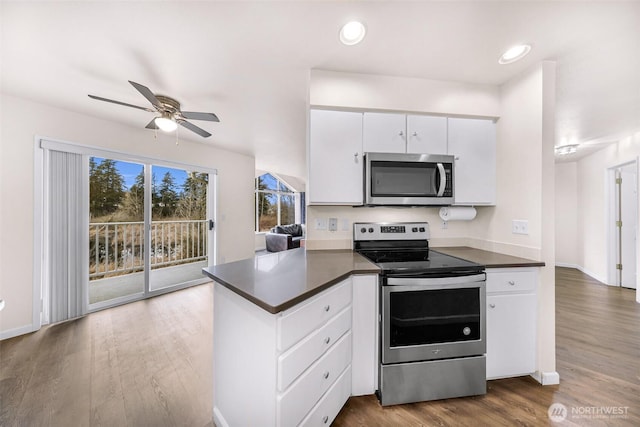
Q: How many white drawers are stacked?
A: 4